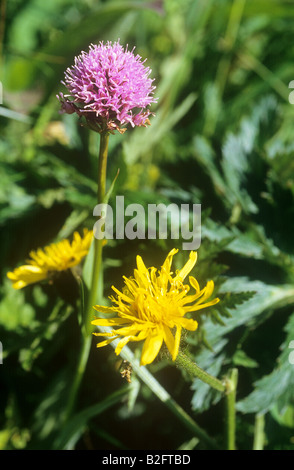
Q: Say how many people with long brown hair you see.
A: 0